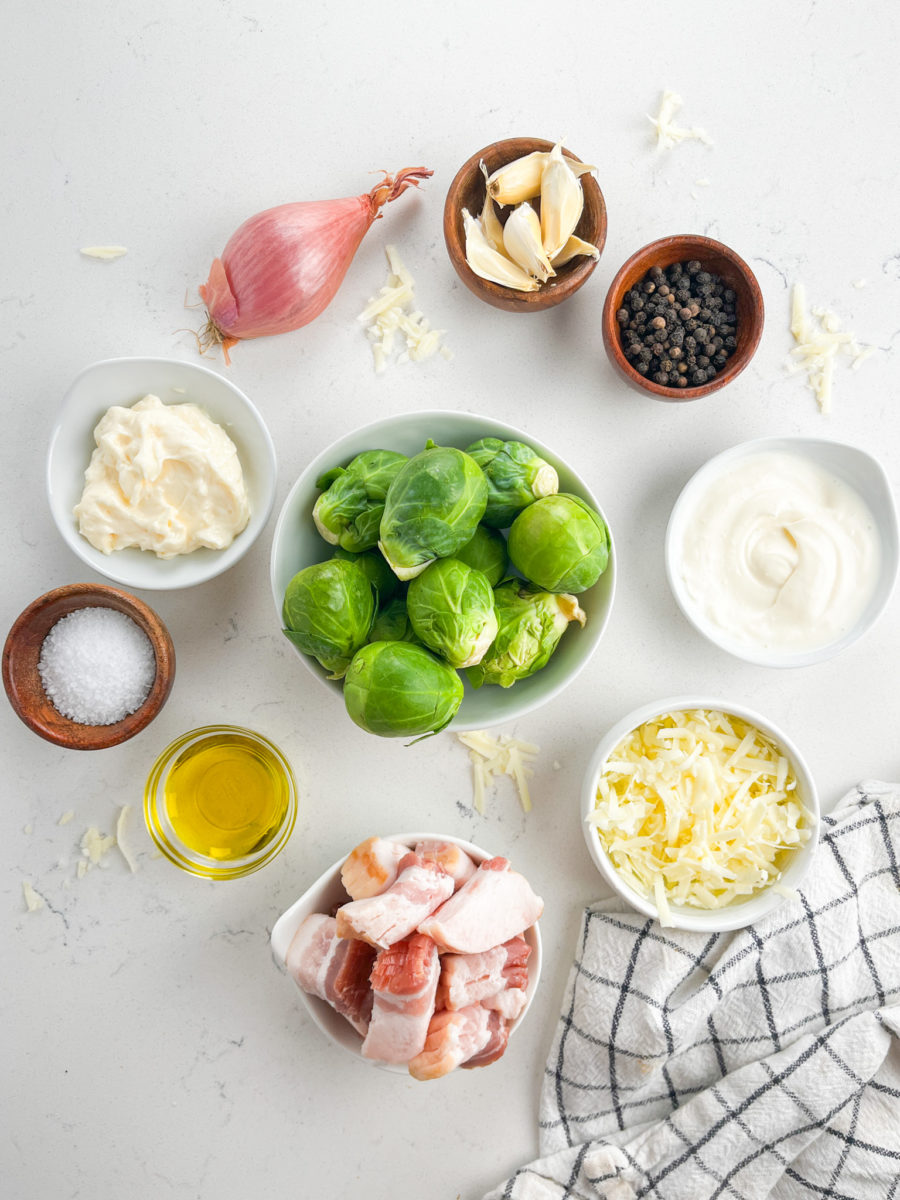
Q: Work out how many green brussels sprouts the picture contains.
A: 11